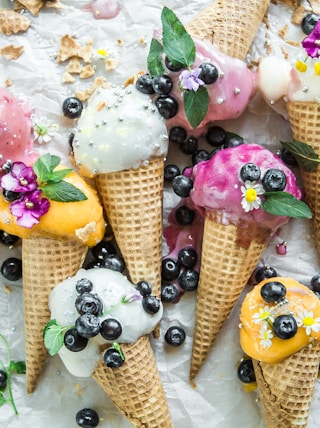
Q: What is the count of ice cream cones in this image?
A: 7